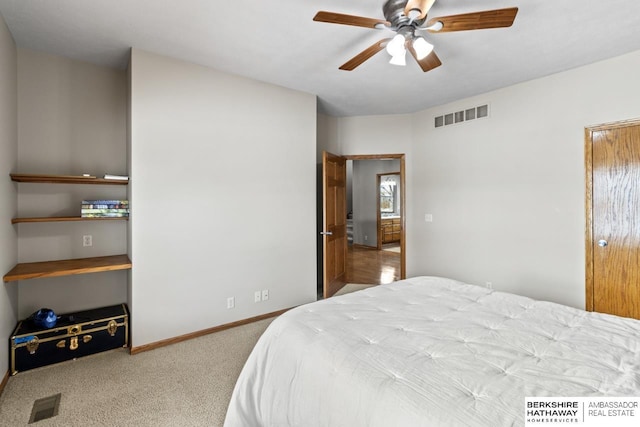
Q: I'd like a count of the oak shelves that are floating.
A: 3